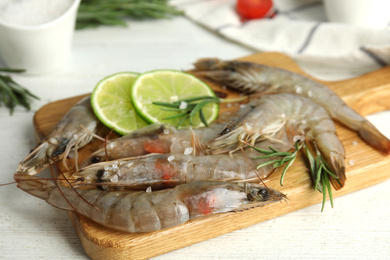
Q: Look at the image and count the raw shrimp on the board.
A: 6